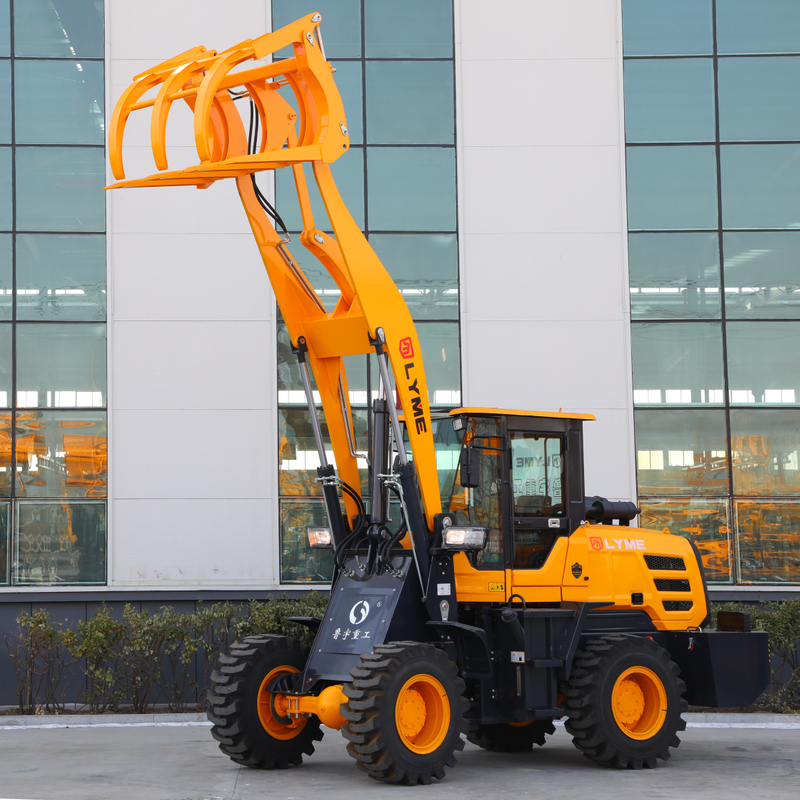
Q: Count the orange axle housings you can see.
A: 1